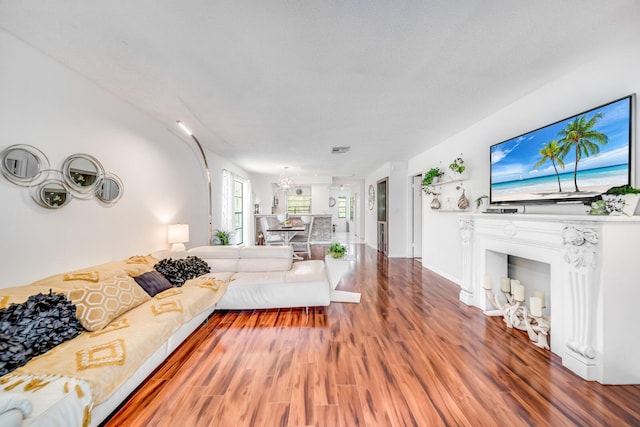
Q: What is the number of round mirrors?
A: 4